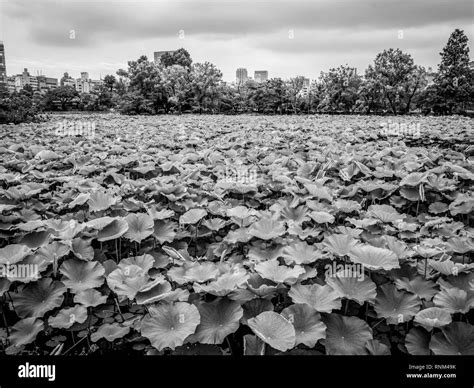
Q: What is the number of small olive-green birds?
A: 0